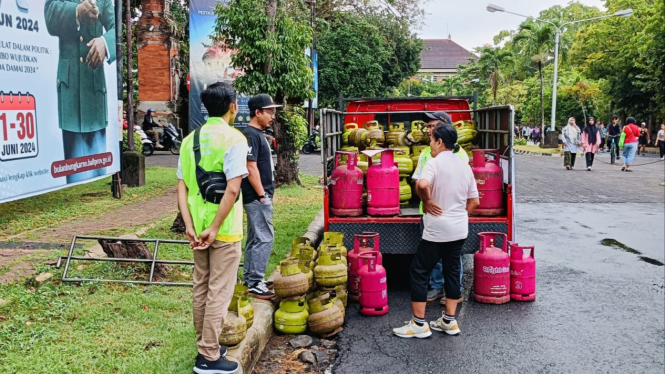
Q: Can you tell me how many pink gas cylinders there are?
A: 7